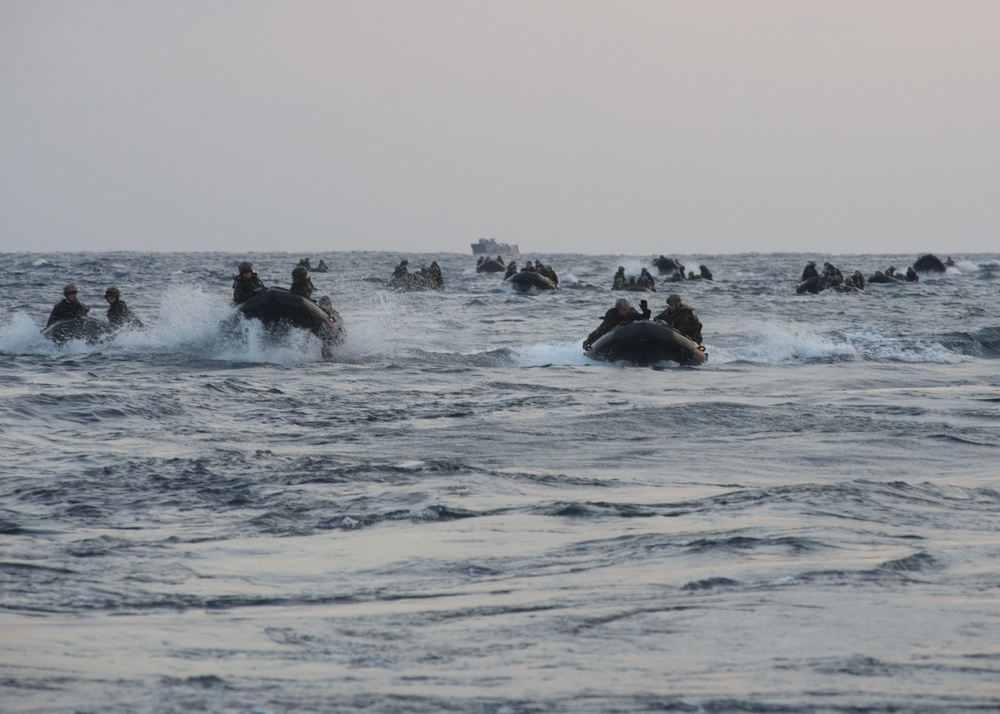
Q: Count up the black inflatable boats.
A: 13